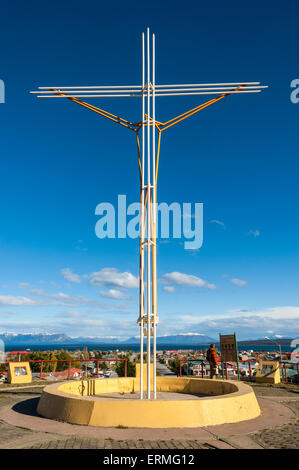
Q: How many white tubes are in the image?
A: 6